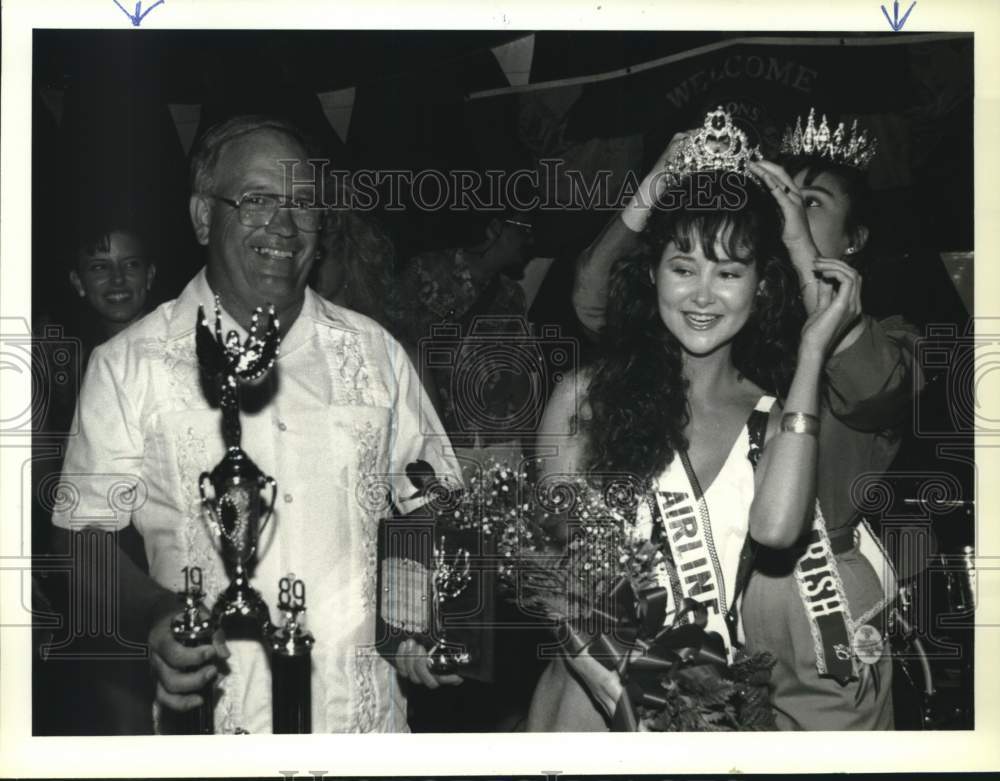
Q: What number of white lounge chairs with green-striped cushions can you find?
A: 0